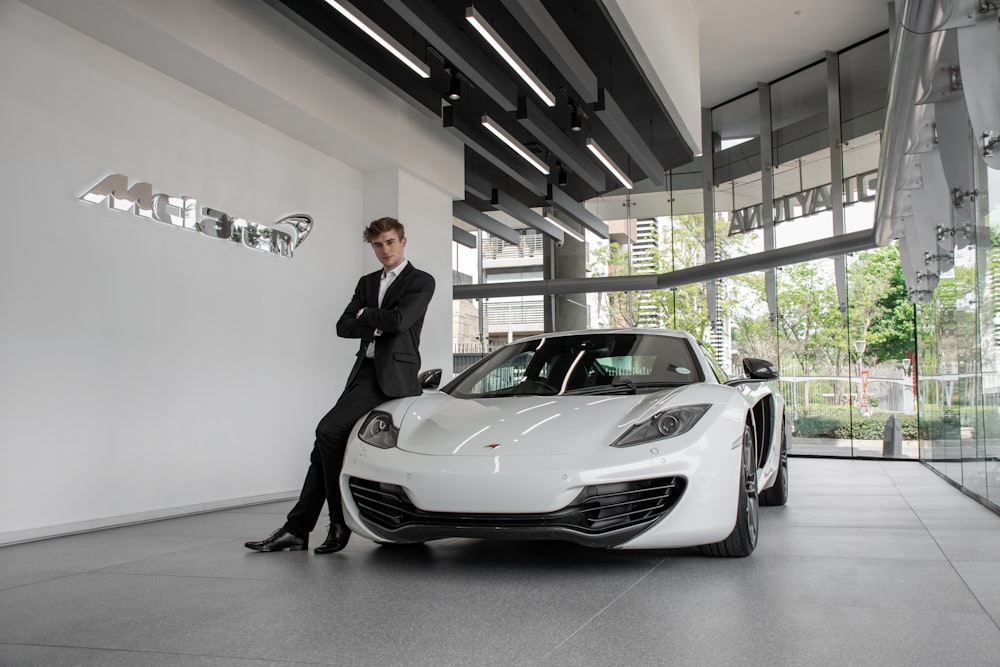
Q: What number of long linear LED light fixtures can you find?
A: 5